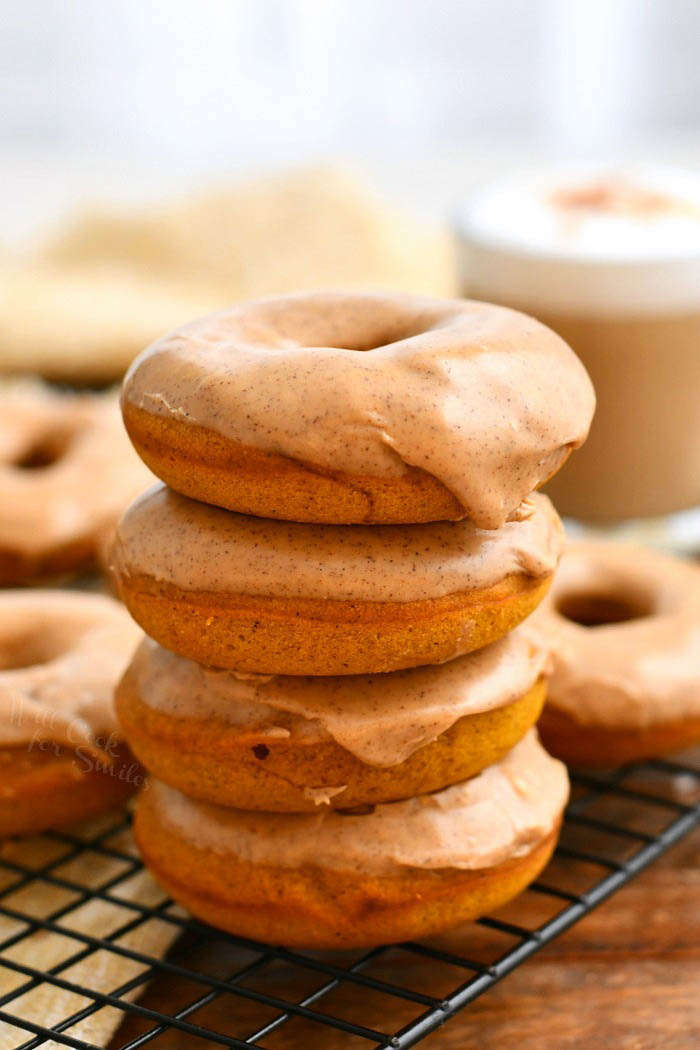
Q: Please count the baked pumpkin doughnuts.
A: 7